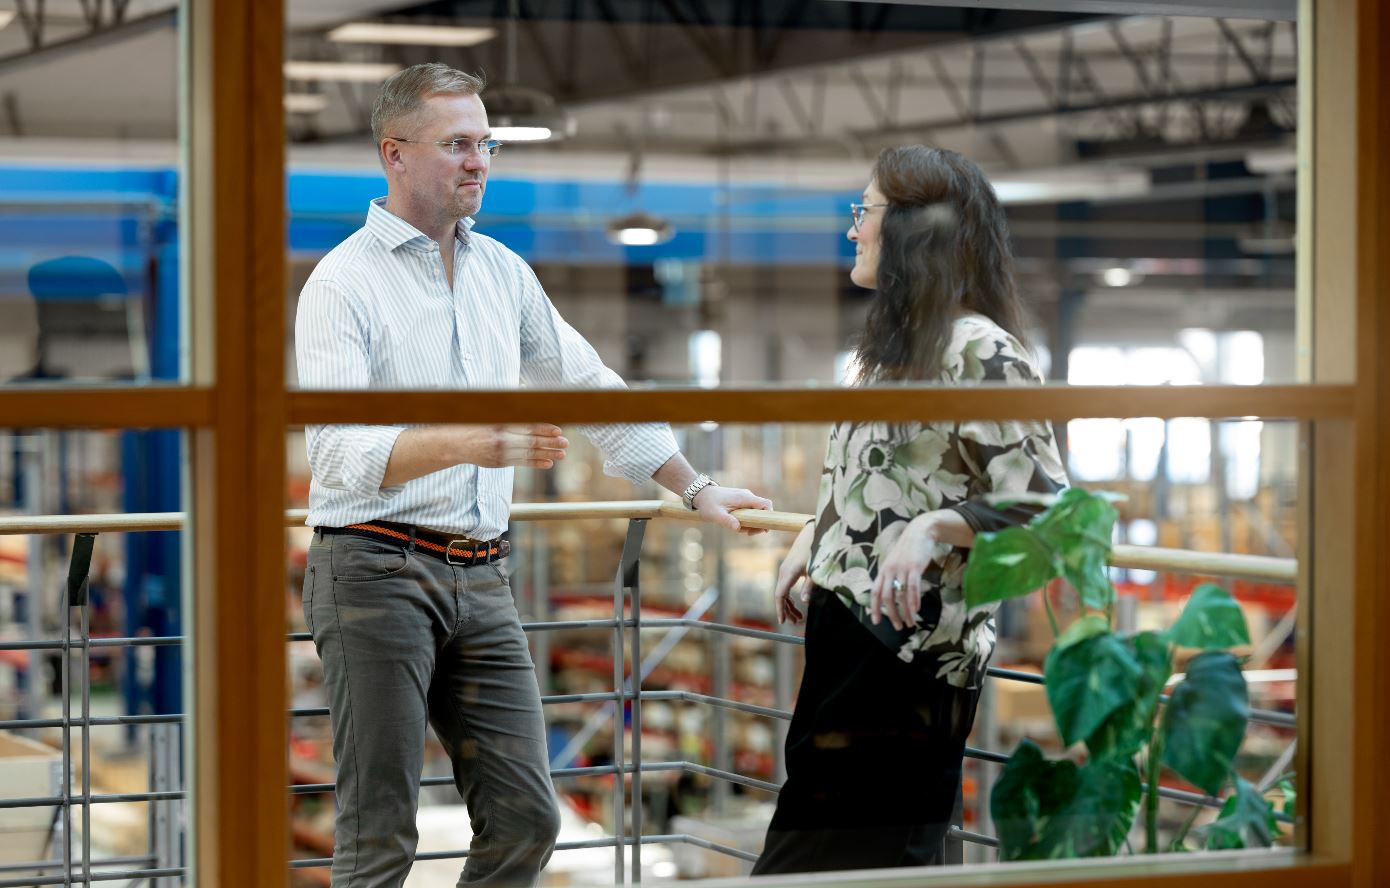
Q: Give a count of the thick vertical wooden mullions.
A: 2